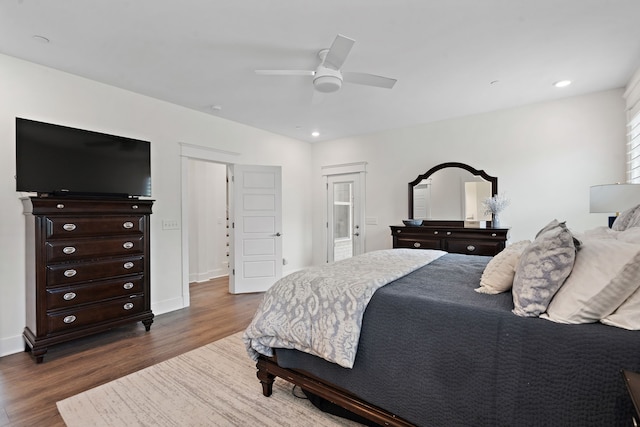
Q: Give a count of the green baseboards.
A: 0